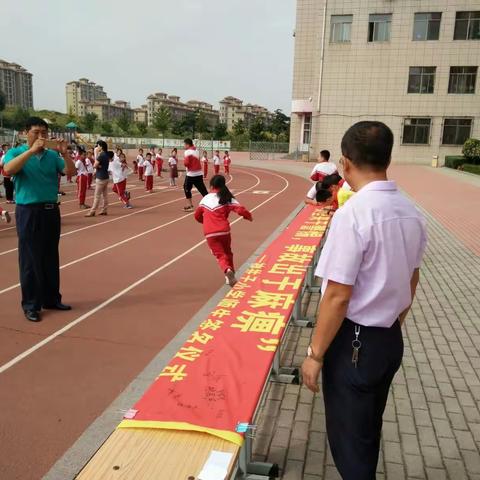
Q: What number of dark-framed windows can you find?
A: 8